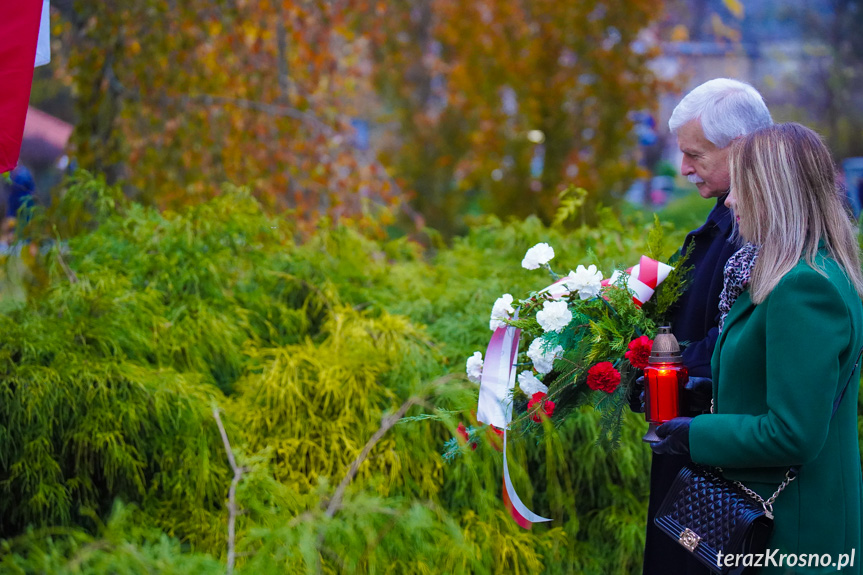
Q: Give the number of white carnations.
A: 7